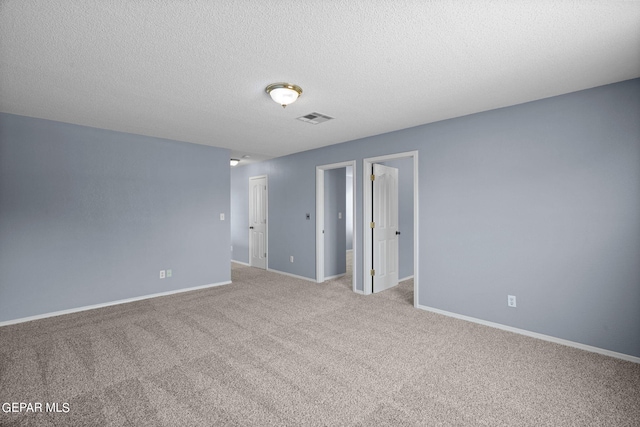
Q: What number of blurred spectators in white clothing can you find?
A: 0